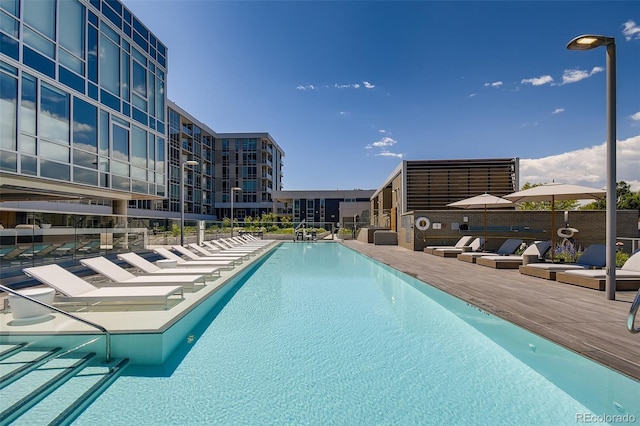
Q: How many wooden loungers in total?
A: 6